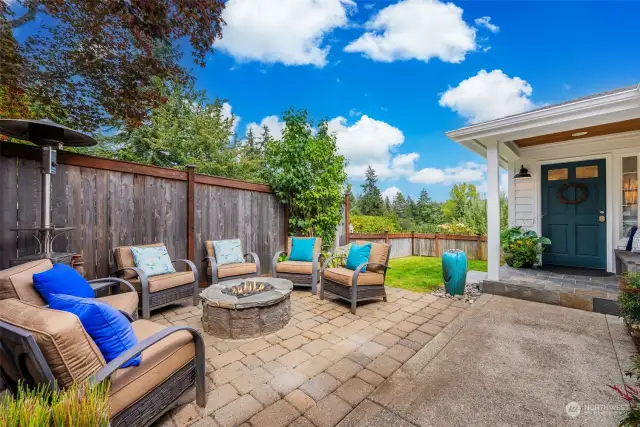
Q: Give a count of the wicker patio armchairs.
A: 6